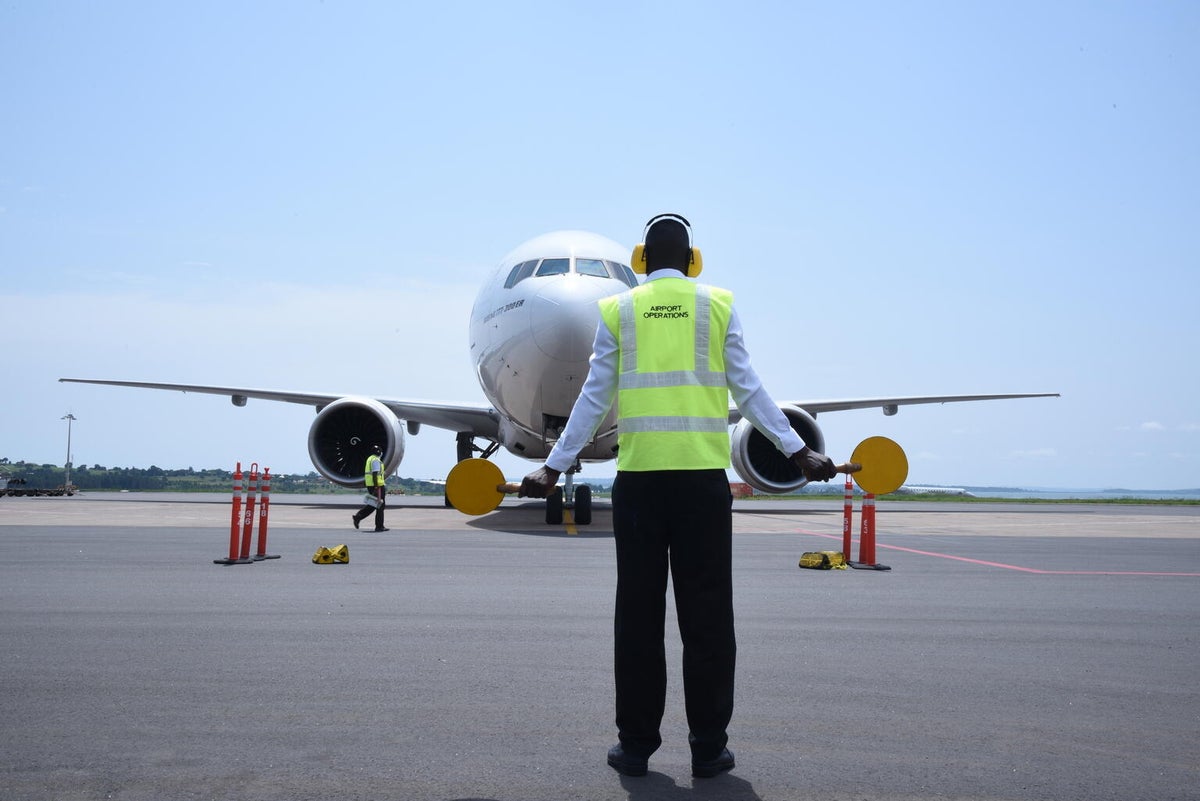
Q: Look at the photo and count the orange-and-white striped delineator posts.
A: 6